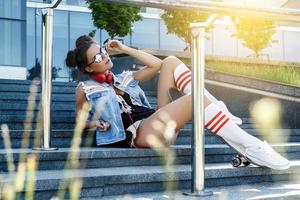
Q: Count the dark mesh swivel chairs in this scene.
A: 0